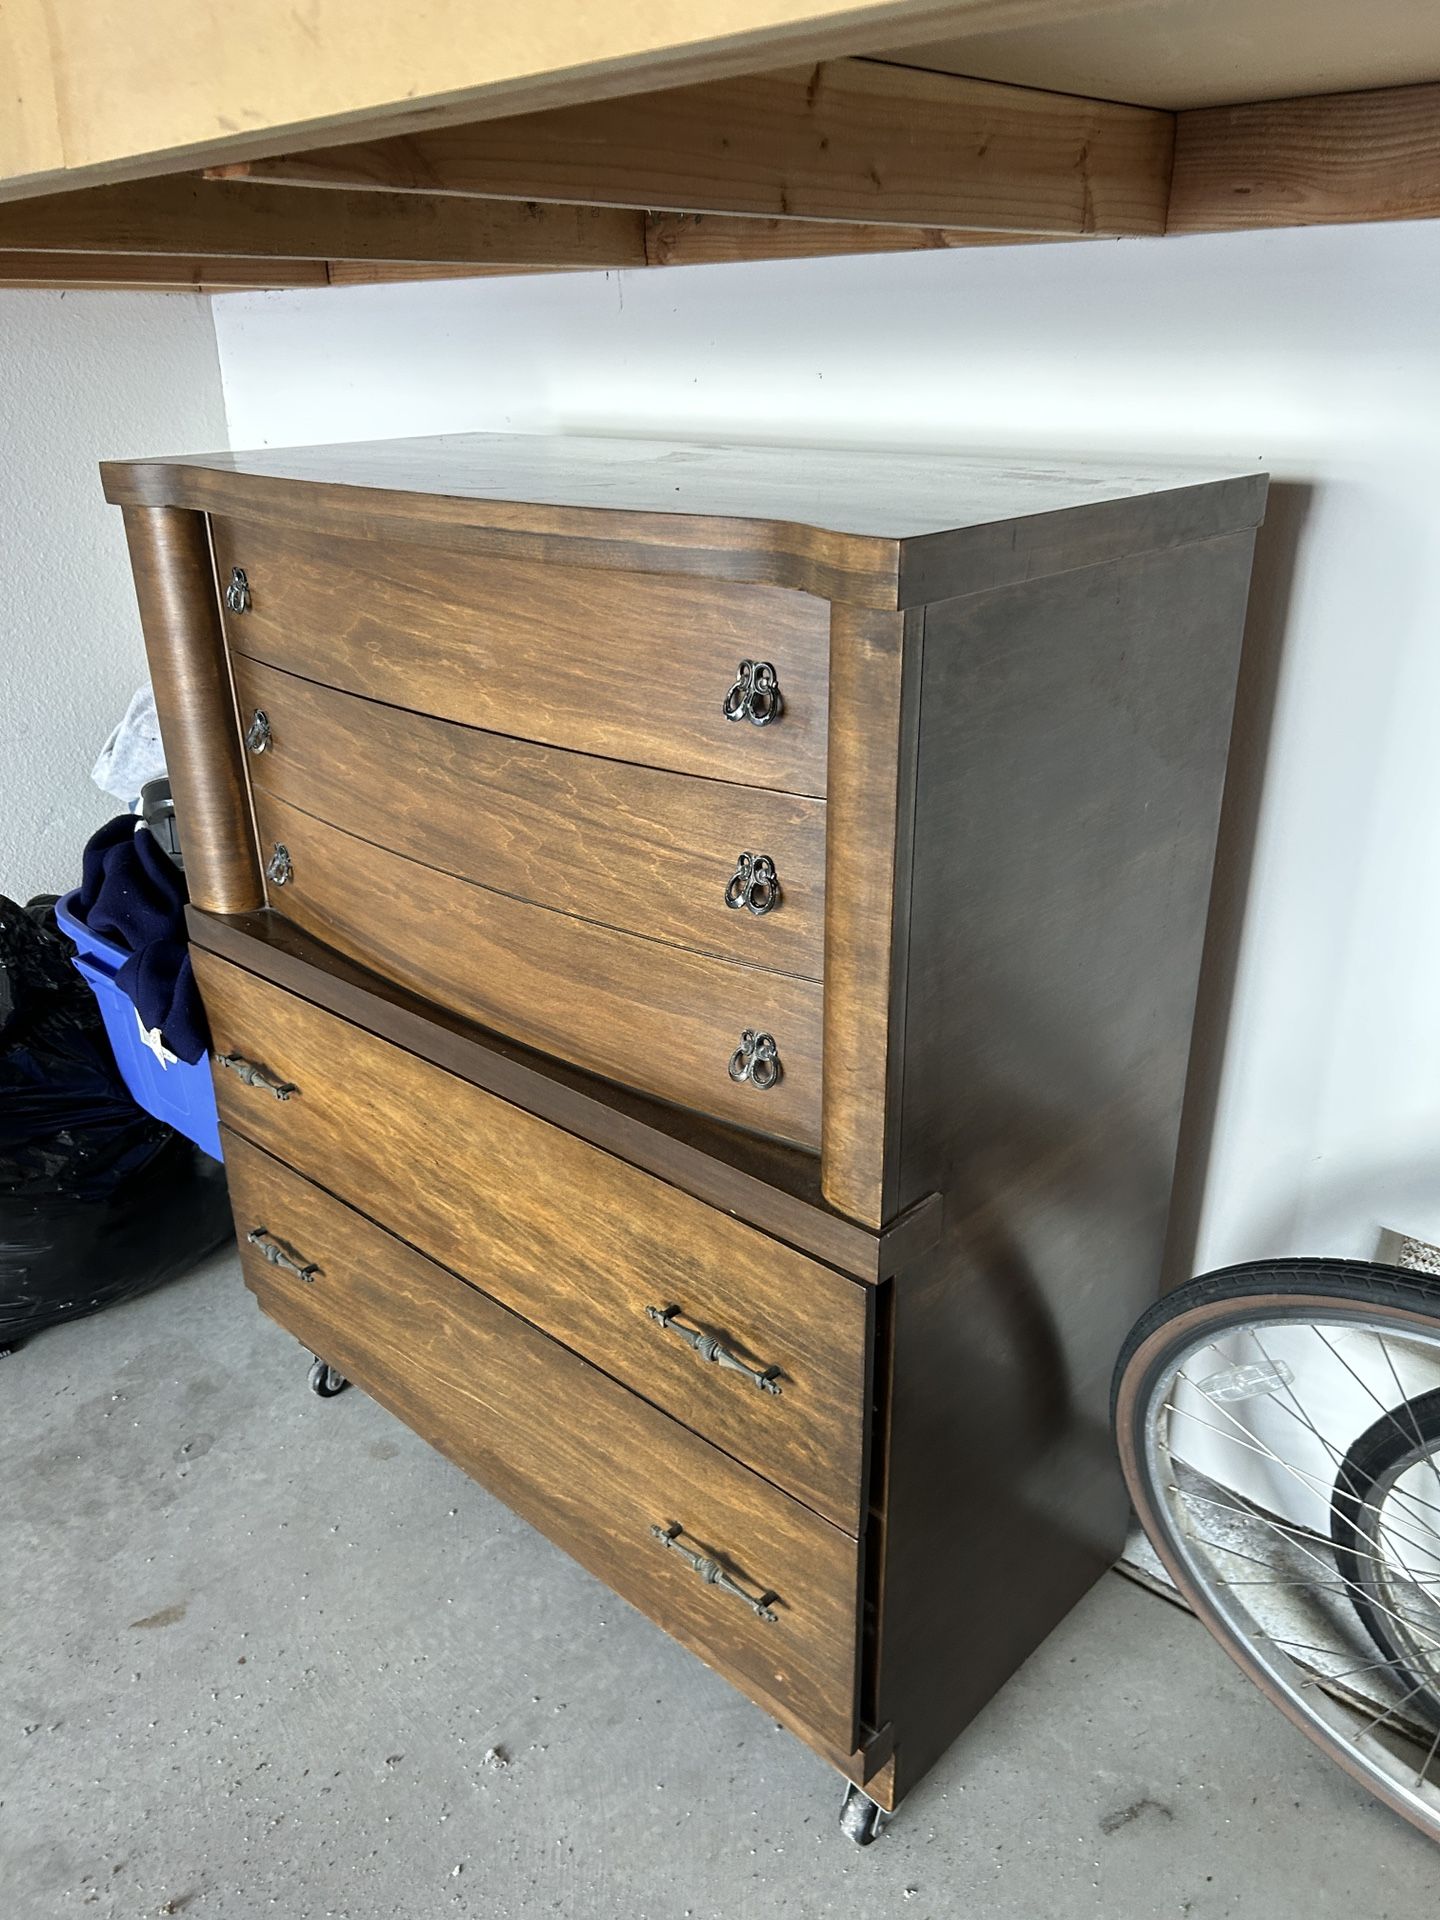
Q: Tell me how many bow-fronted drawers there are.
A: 3